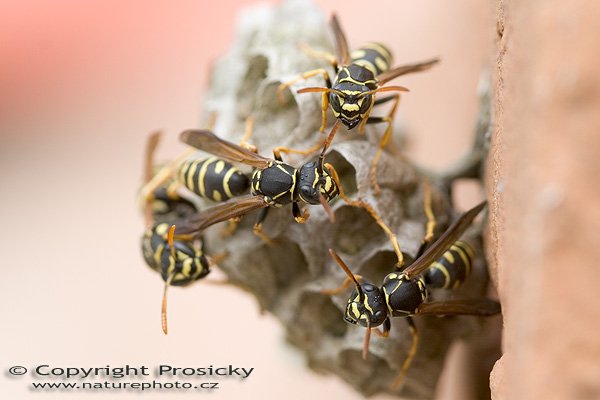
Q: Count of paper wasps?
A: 4